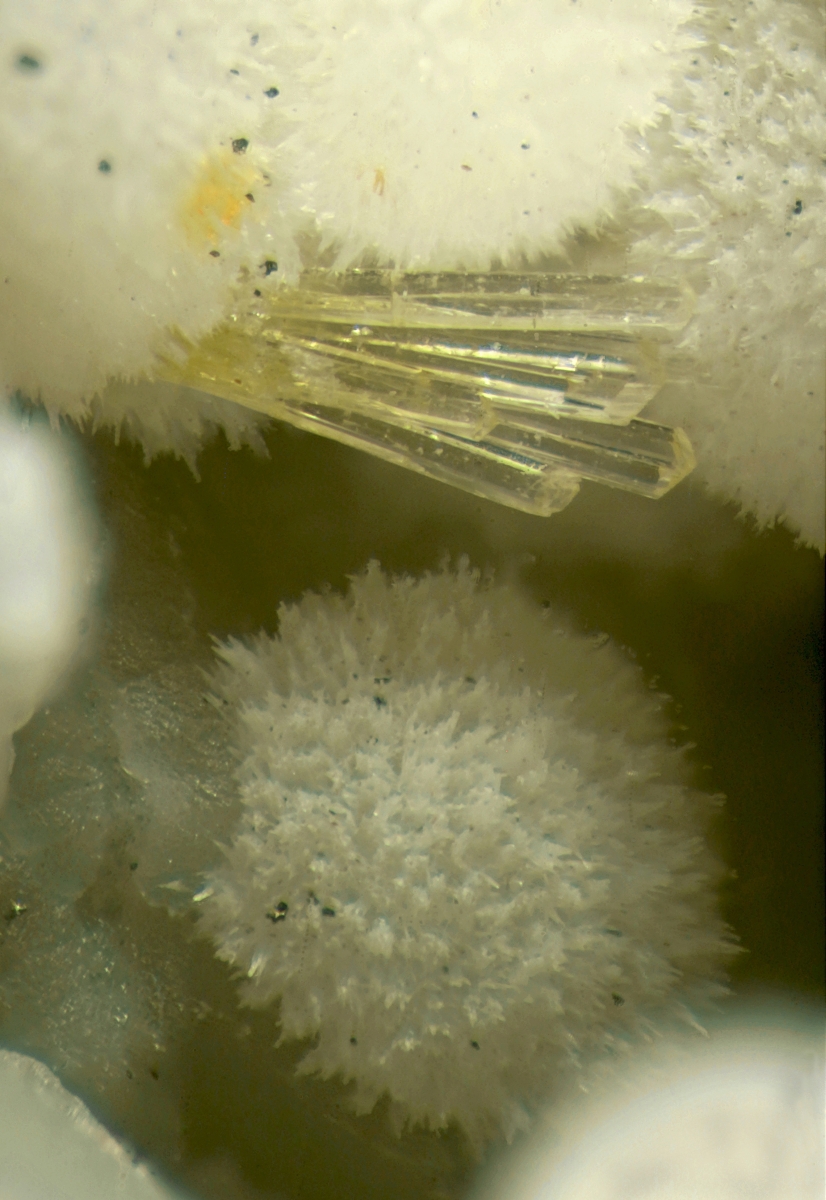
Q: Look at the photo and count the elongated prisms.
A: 5